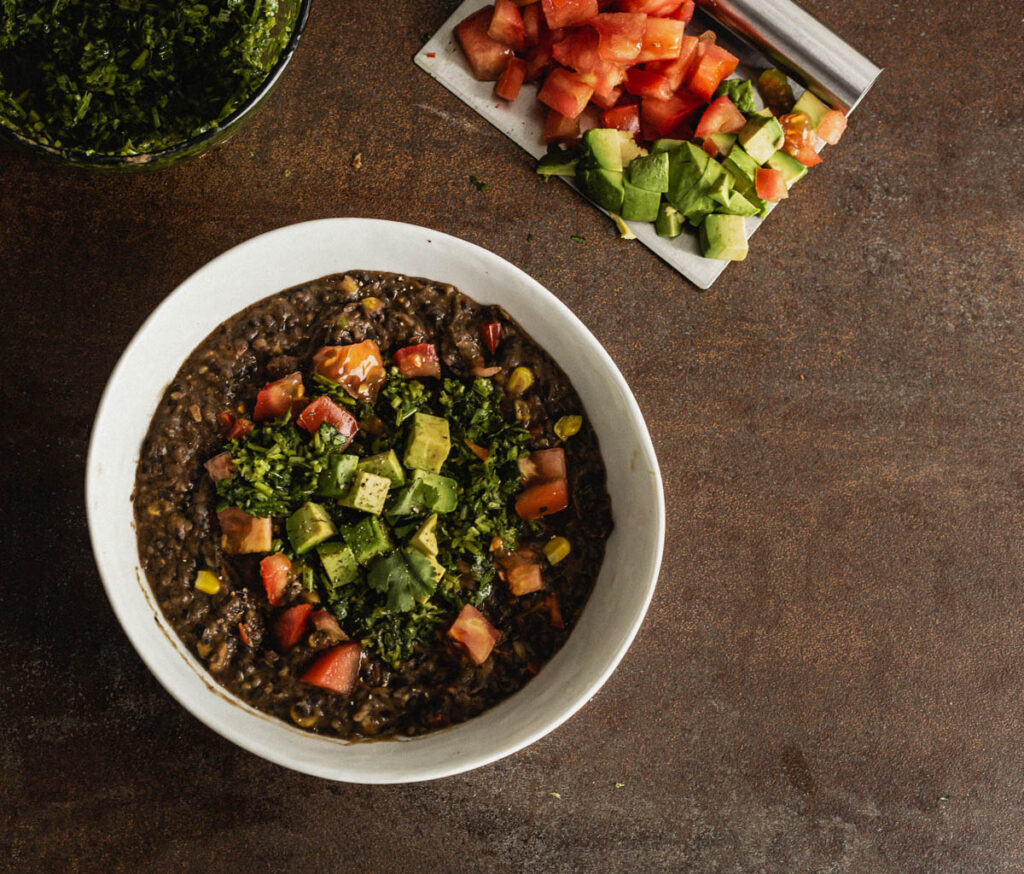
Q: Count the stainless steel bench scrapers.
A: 1